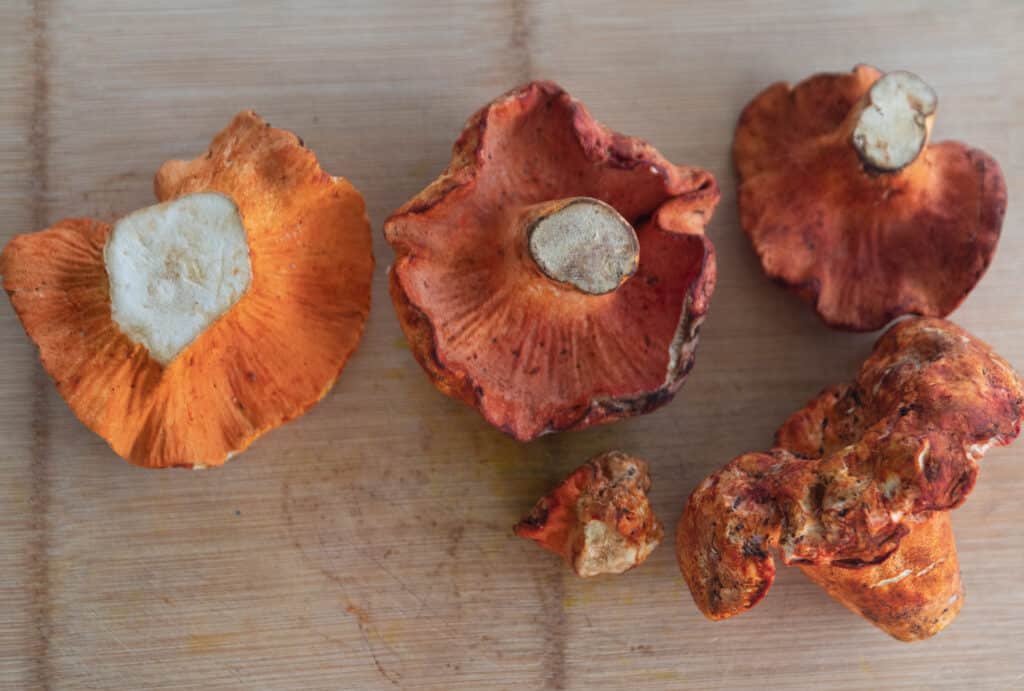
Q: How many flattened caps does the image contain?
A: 3